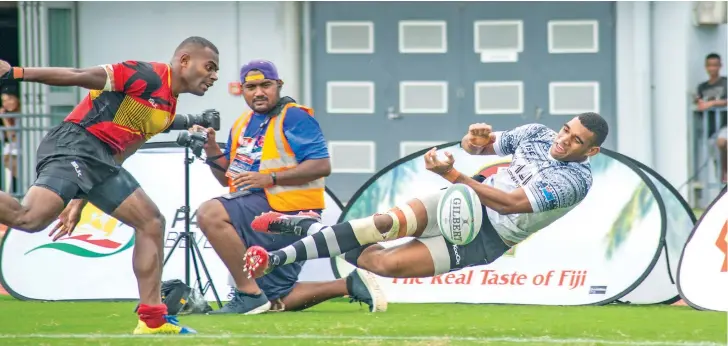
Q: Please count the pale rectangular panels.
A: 10